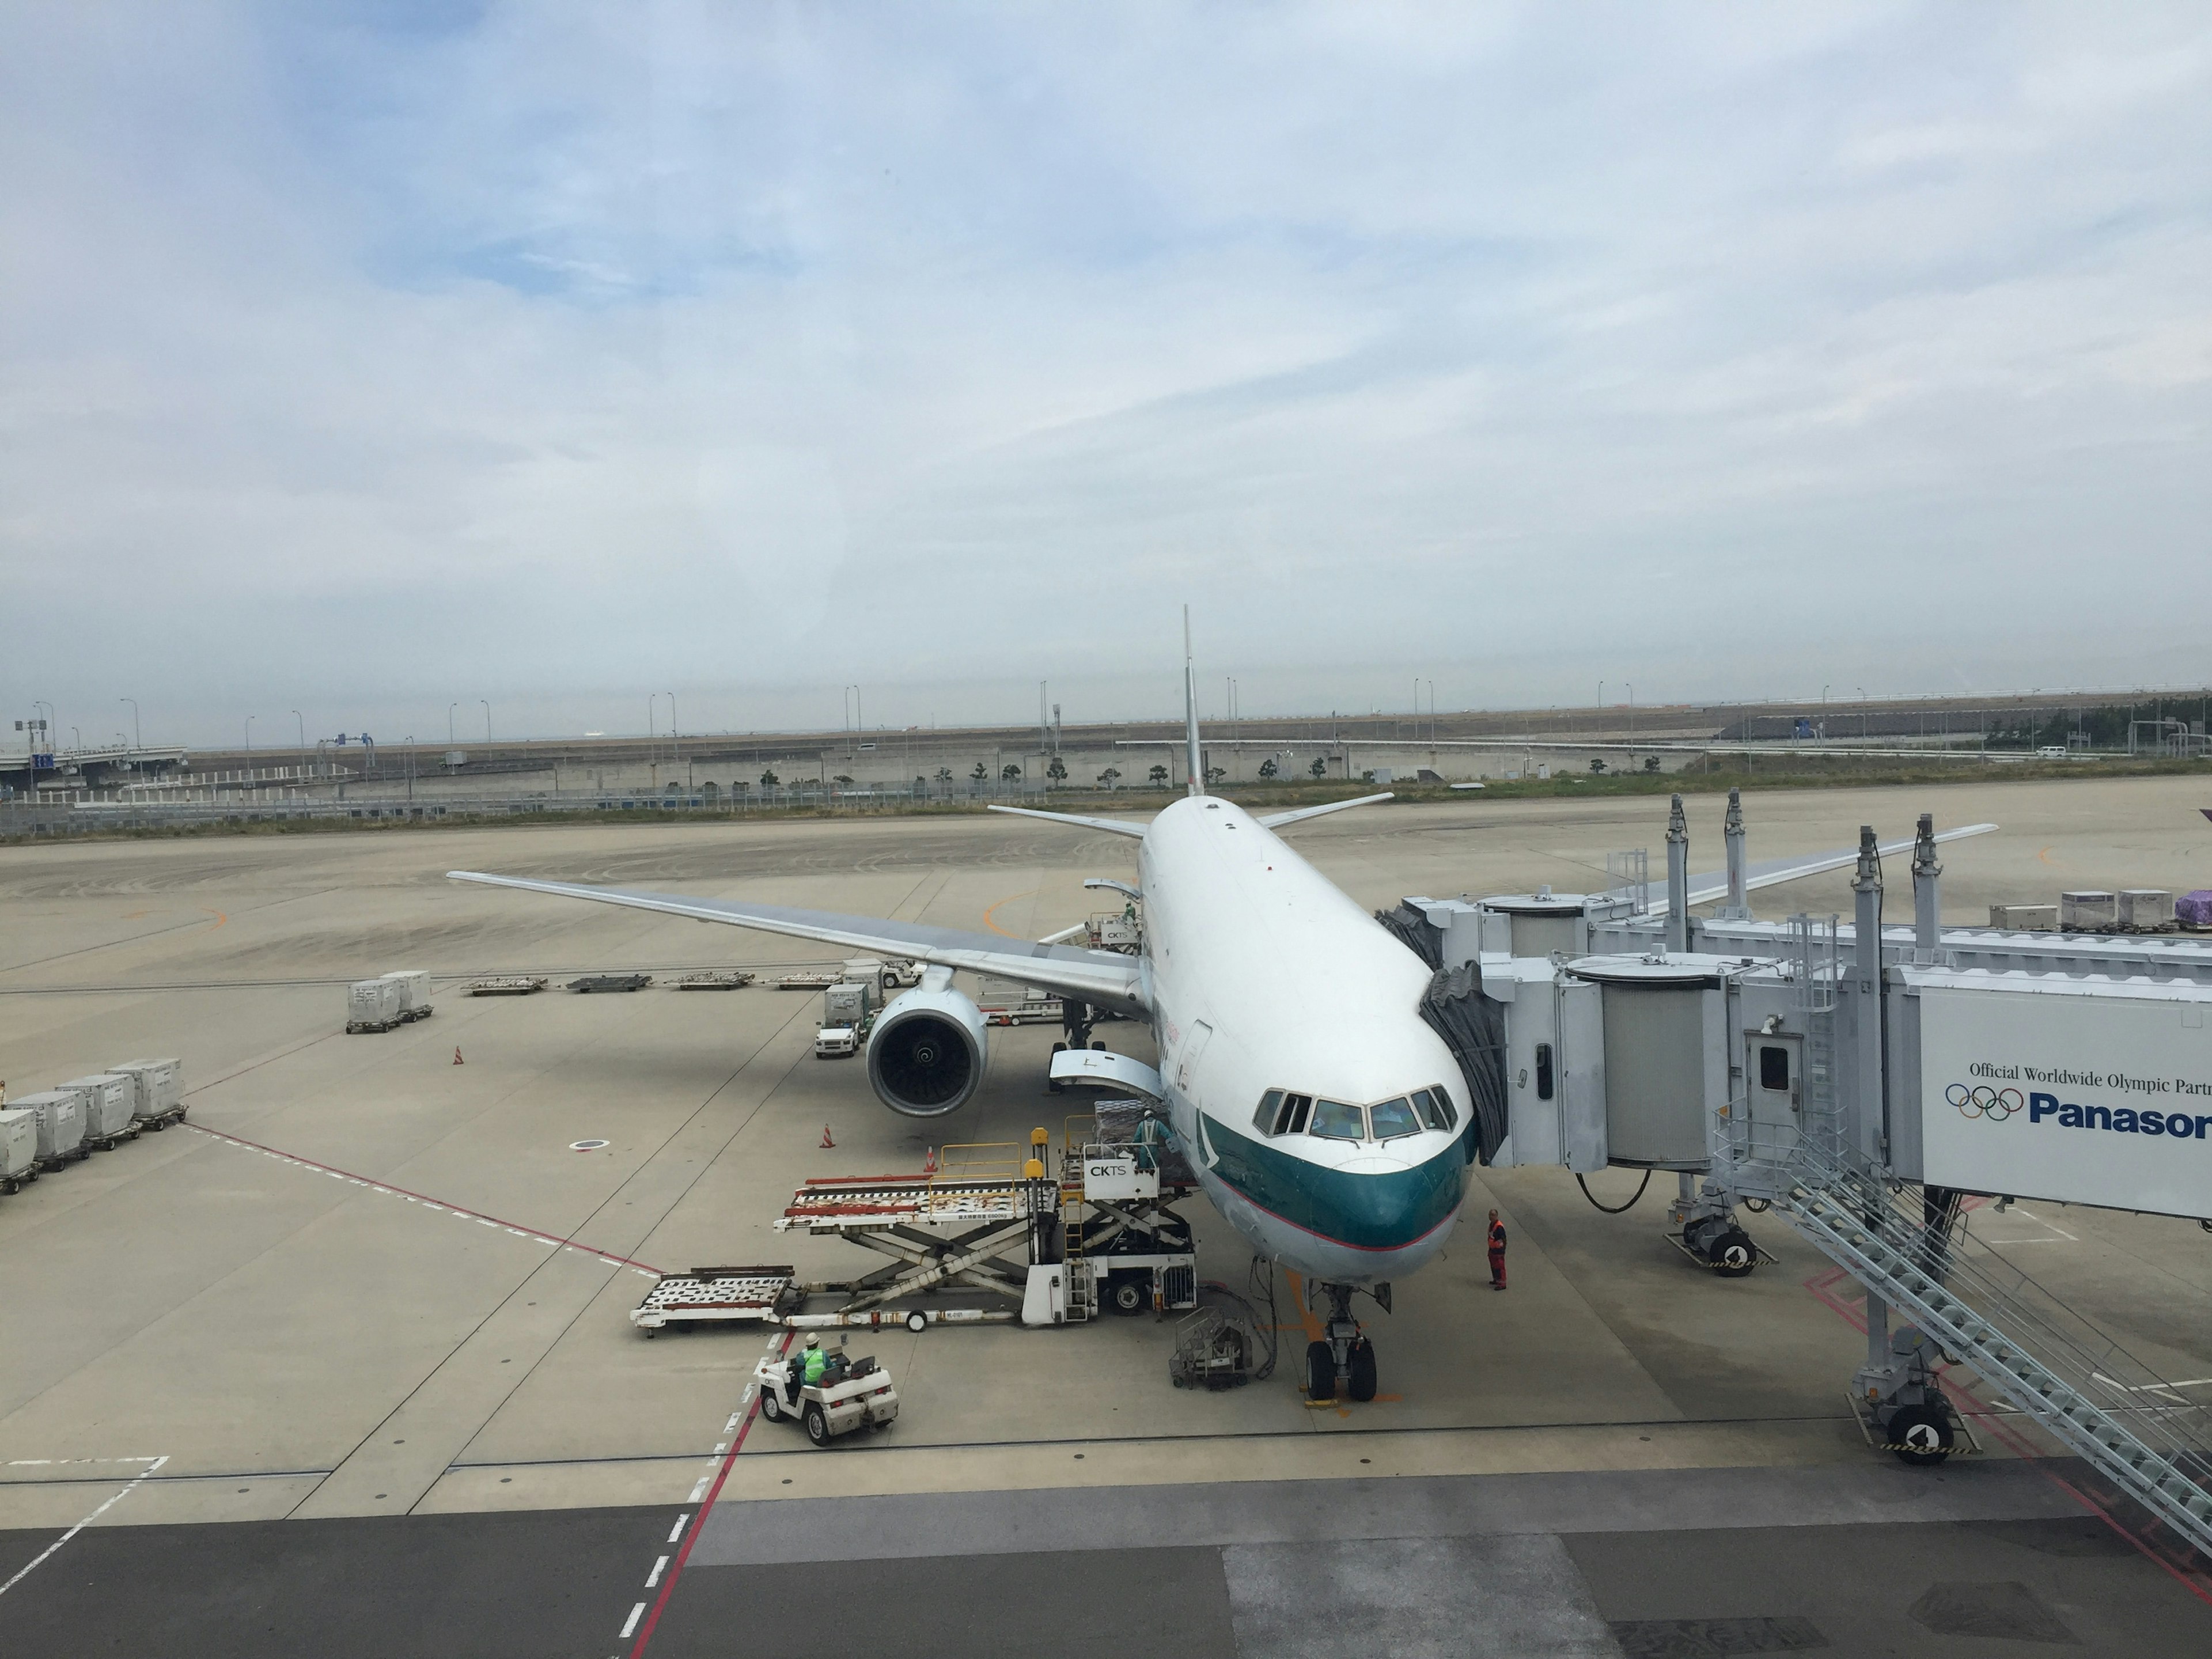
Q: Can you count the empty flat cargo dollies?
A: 4